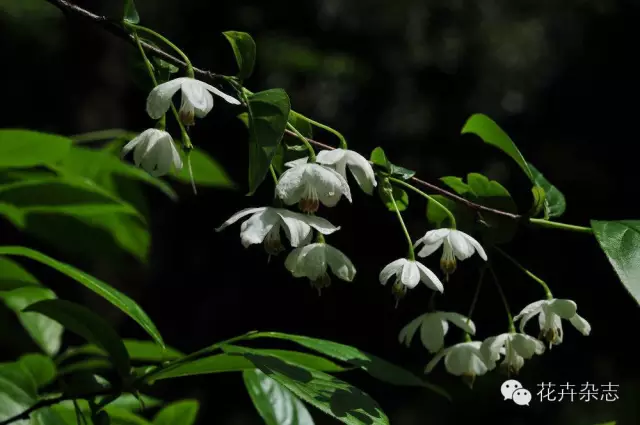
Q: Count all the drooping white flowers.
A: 12